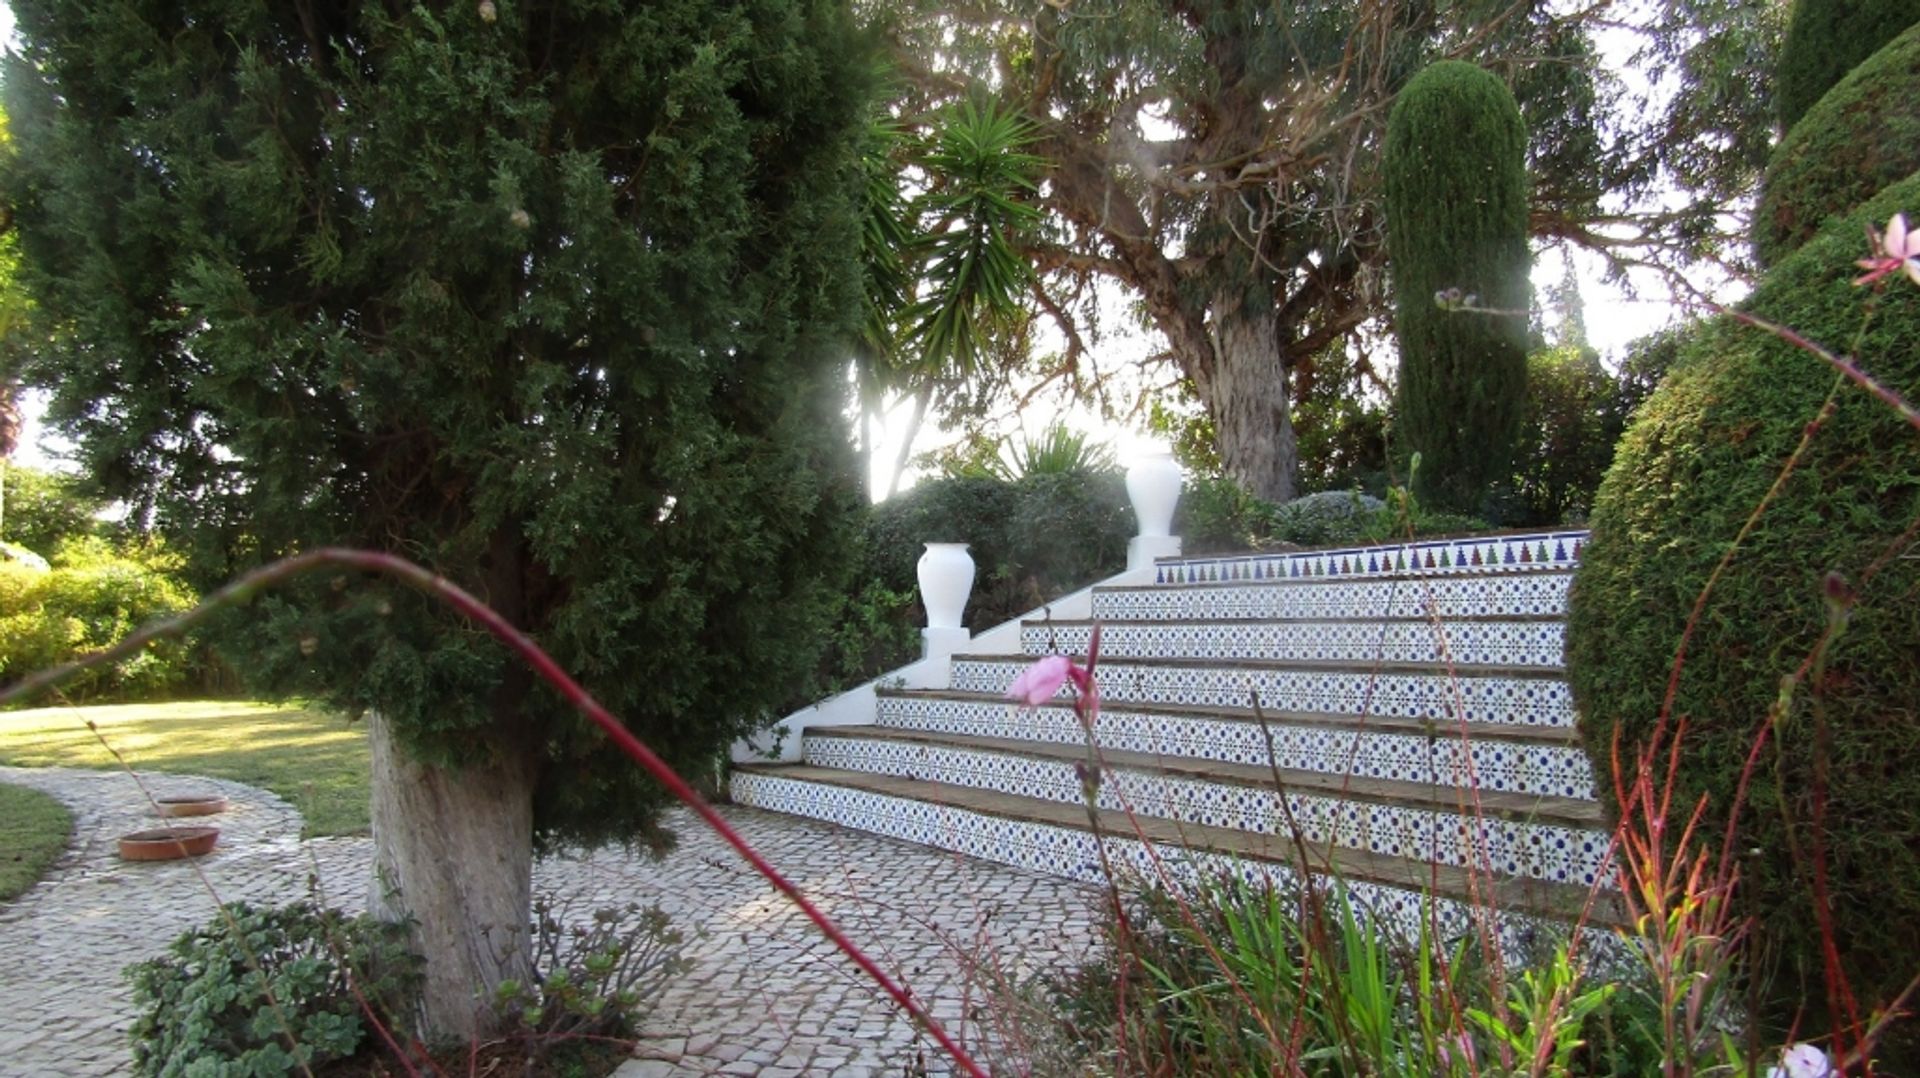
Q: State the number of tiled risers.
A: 7